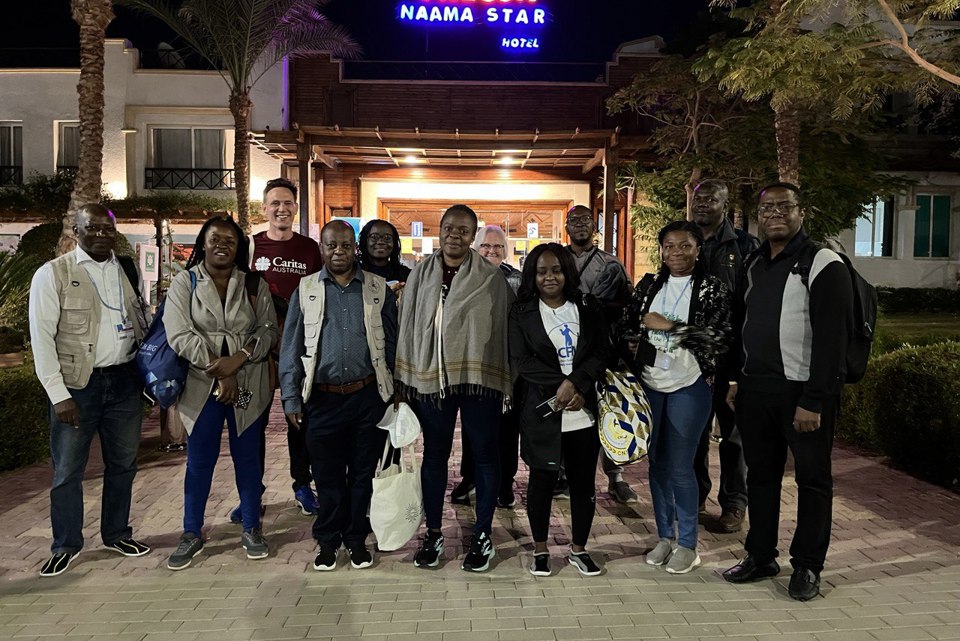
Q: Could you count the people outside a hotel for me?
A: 12